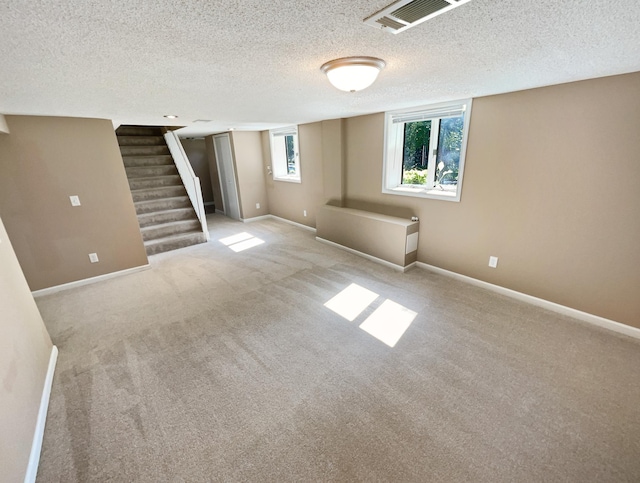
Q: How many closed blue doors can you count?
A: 0